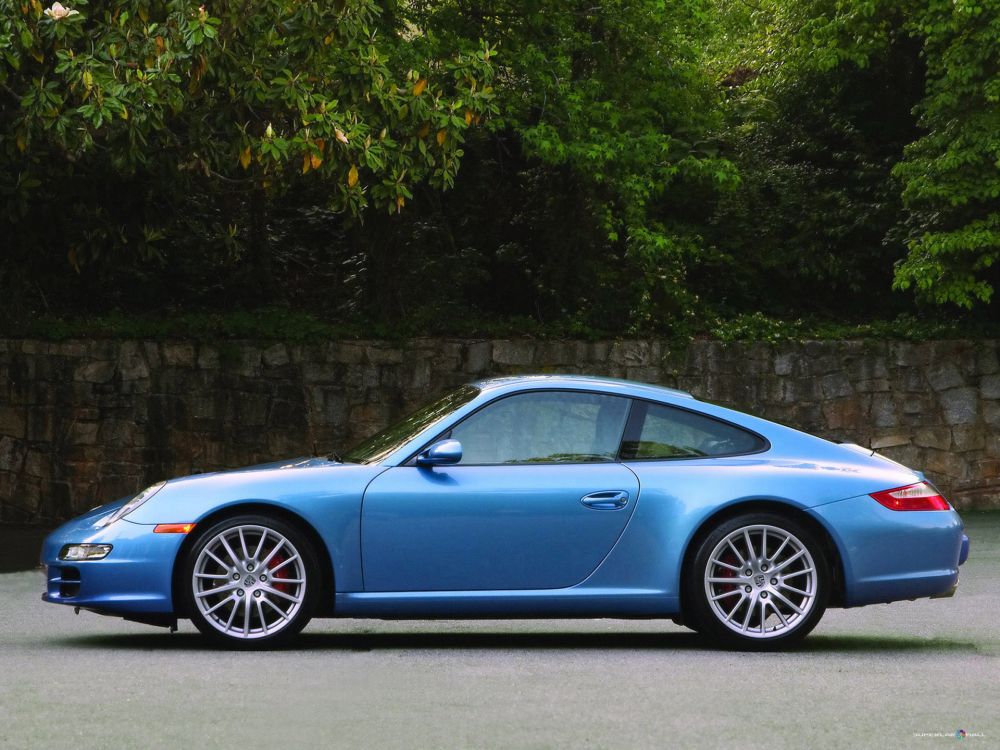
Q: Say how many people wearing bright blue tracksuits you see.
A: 0